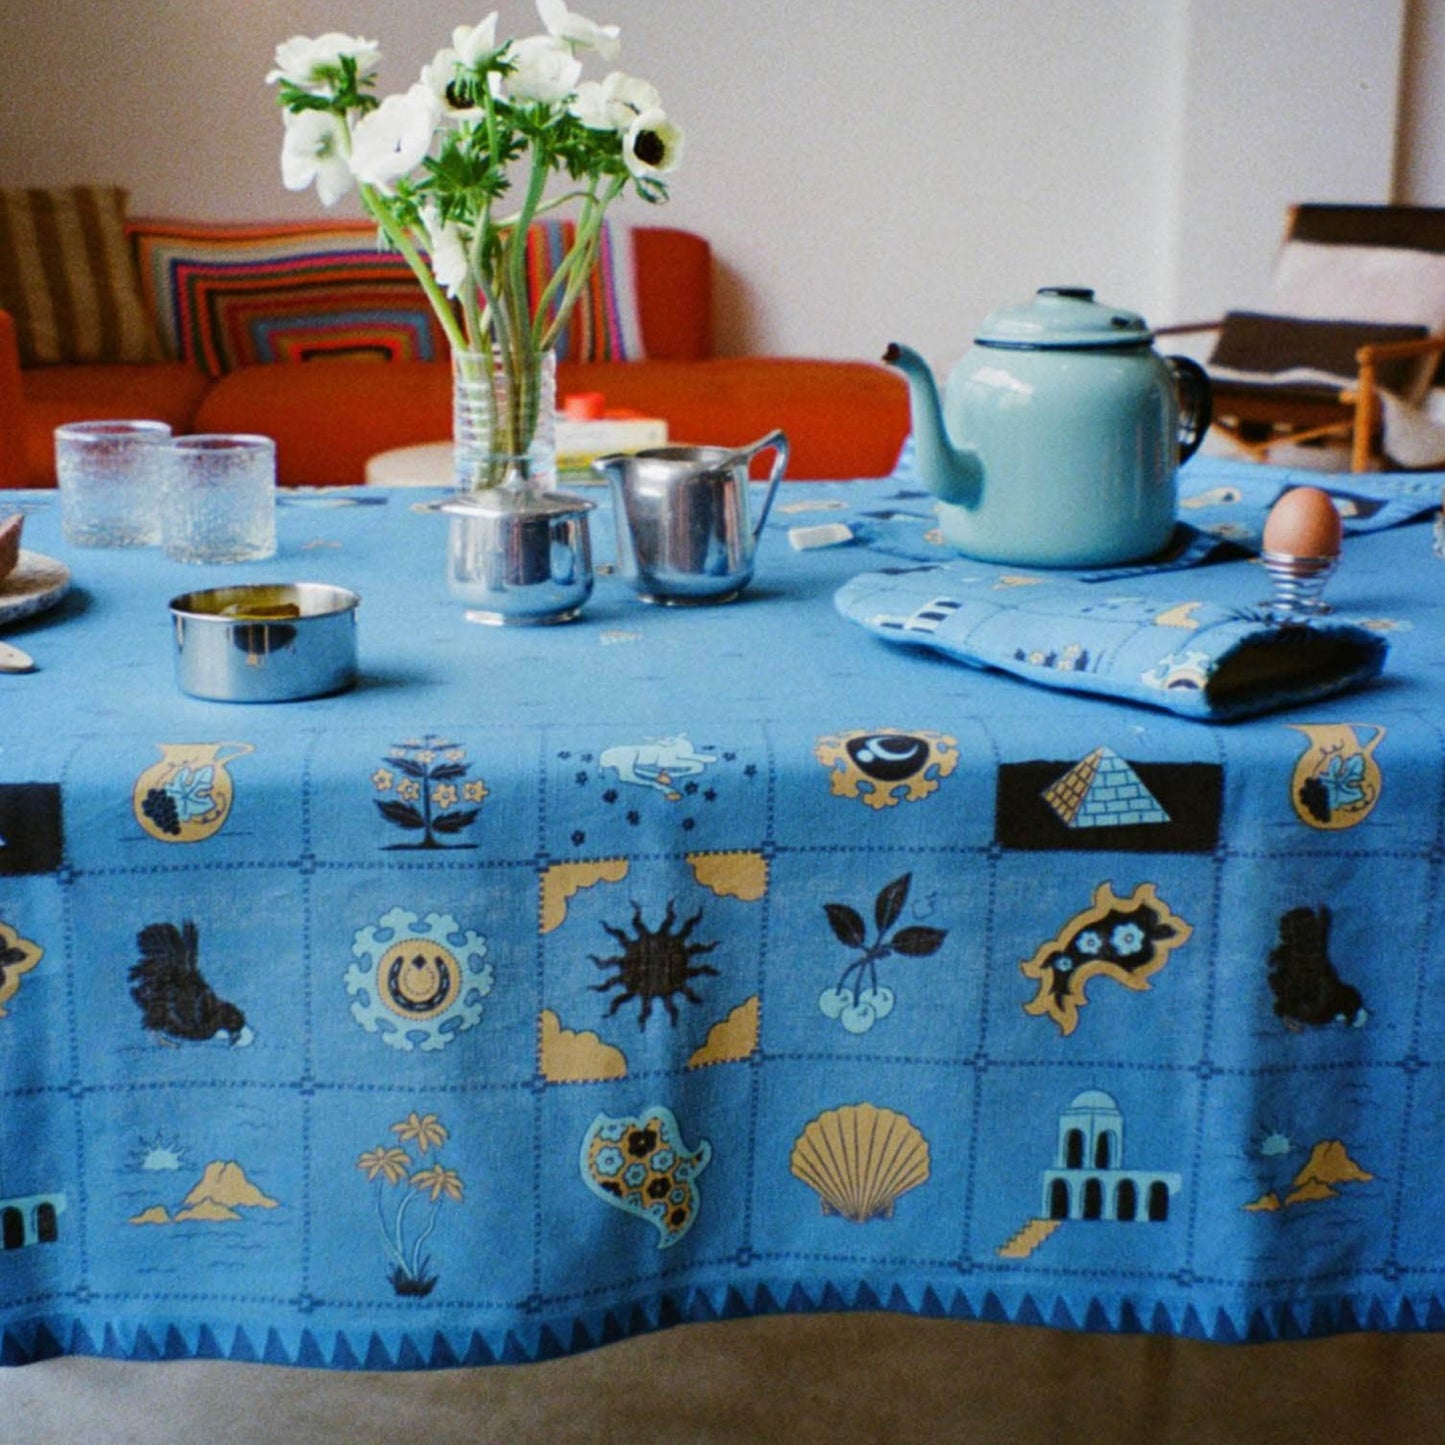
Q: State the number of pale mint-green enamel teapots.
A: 1